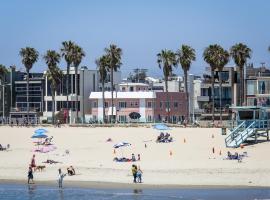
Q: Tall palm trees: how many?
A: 11